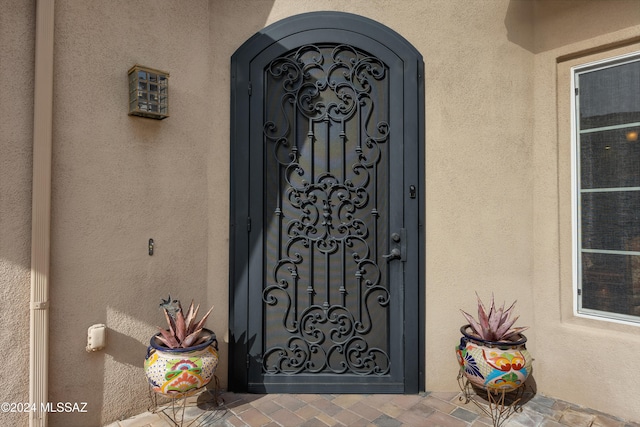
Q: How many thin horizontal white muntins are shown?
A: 3